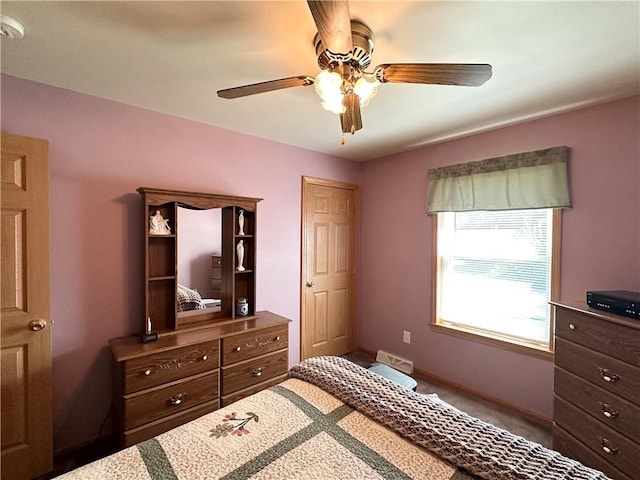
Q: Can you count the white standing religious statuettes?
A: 2